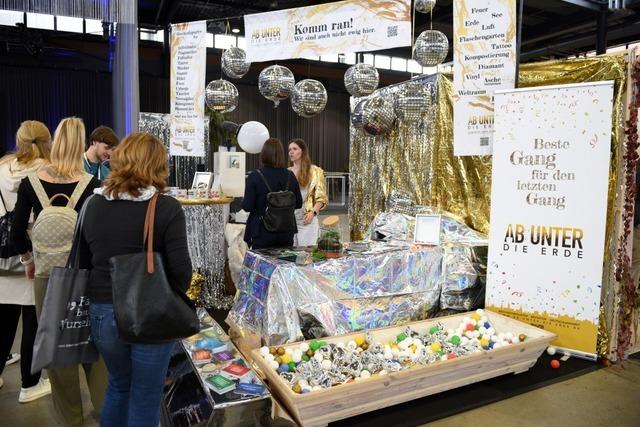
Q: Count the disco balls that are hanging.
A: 9